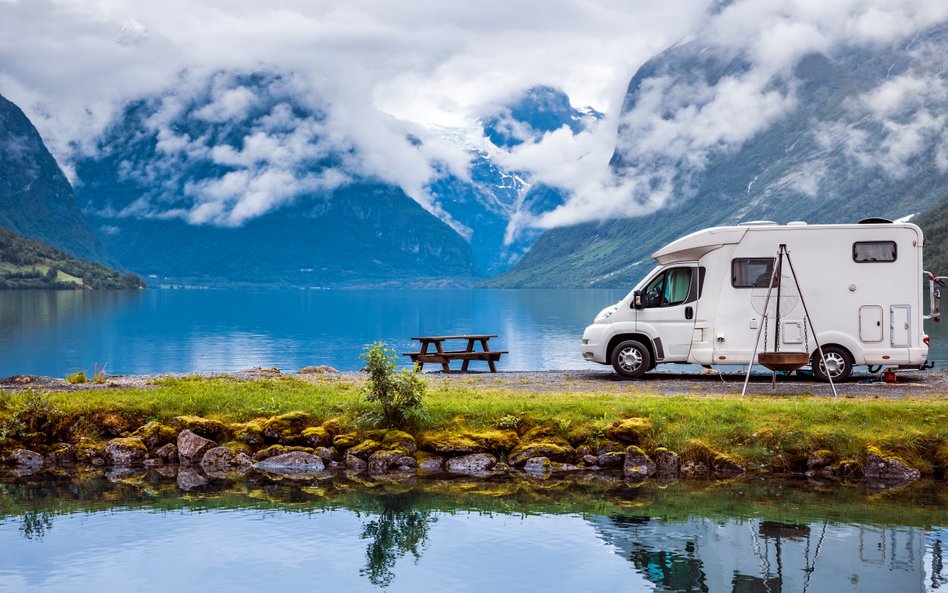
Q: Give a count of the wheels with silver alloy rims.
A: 2